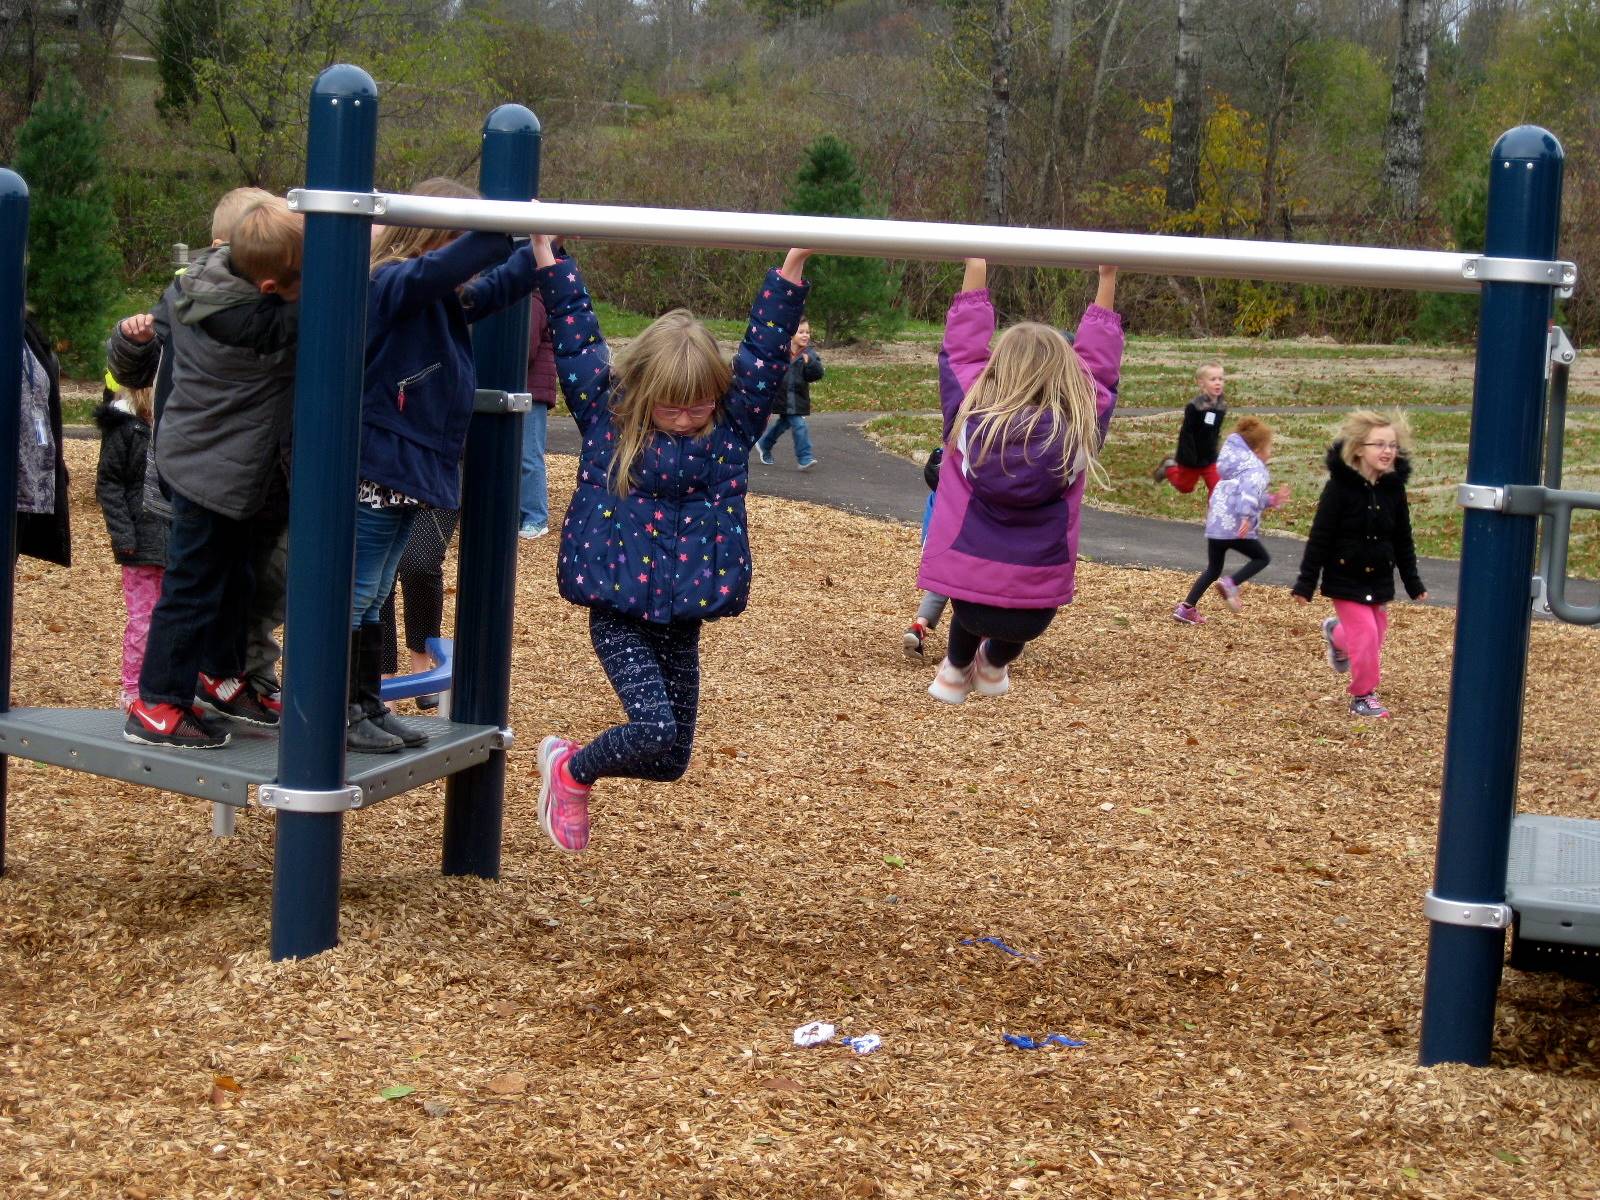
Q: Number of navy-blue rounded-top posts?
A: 4